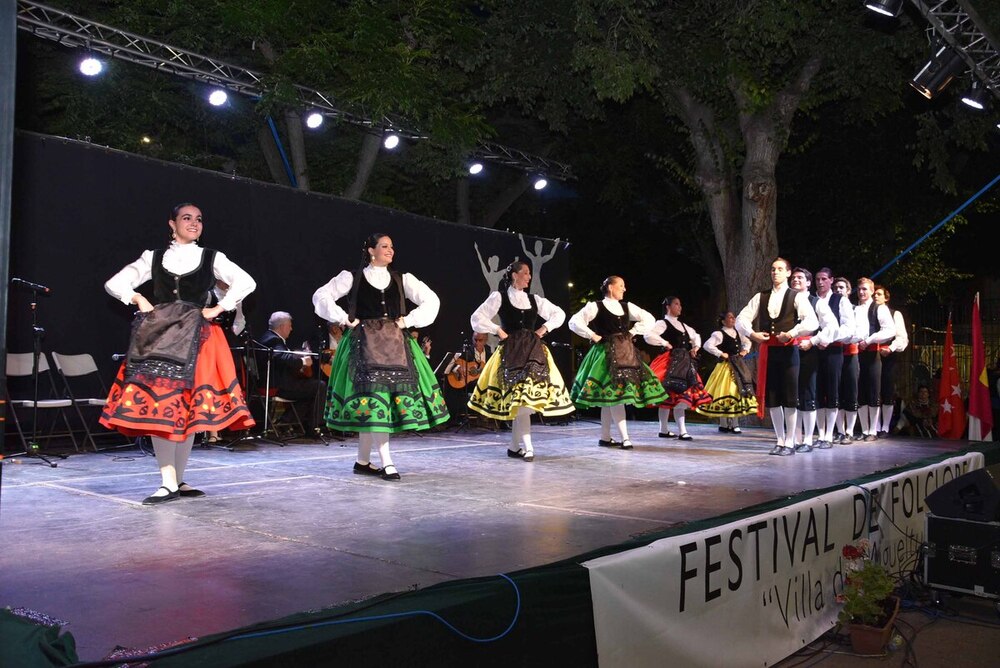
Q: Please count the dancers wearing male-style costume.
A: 6